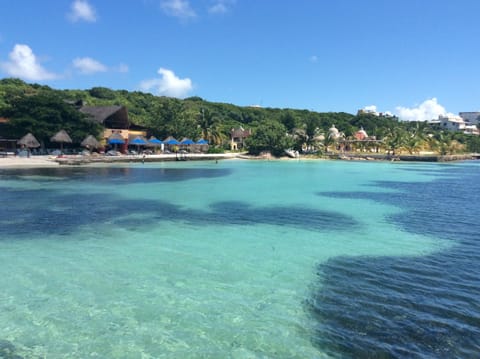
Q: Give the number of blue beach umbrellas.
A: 6